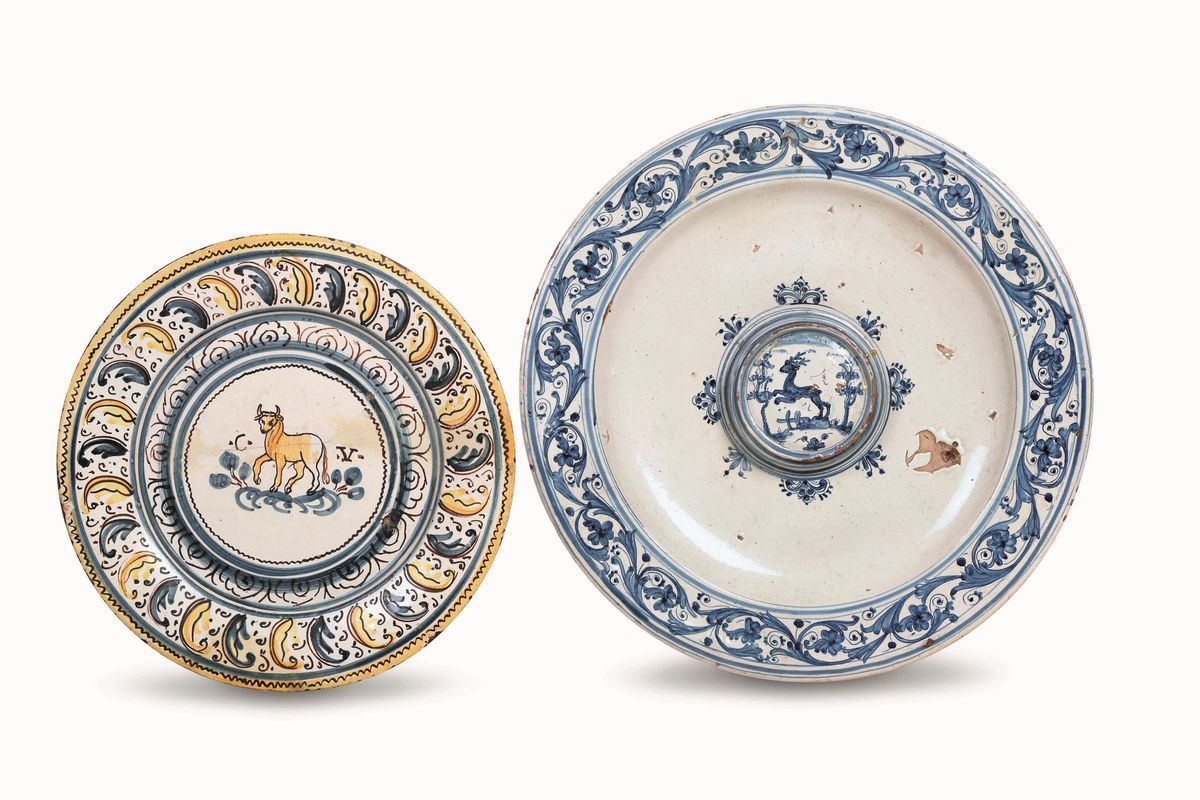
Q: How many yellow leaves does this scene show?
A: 14